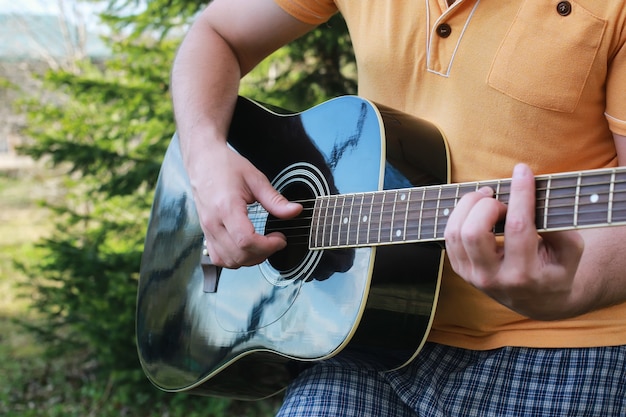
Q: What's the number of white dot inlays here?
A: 6